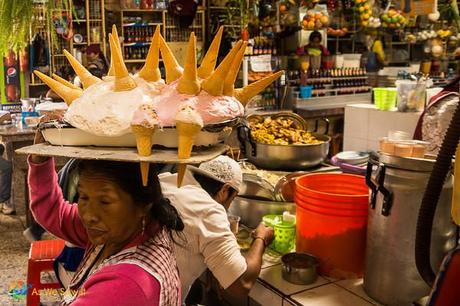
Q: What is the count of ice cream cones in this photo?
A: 14